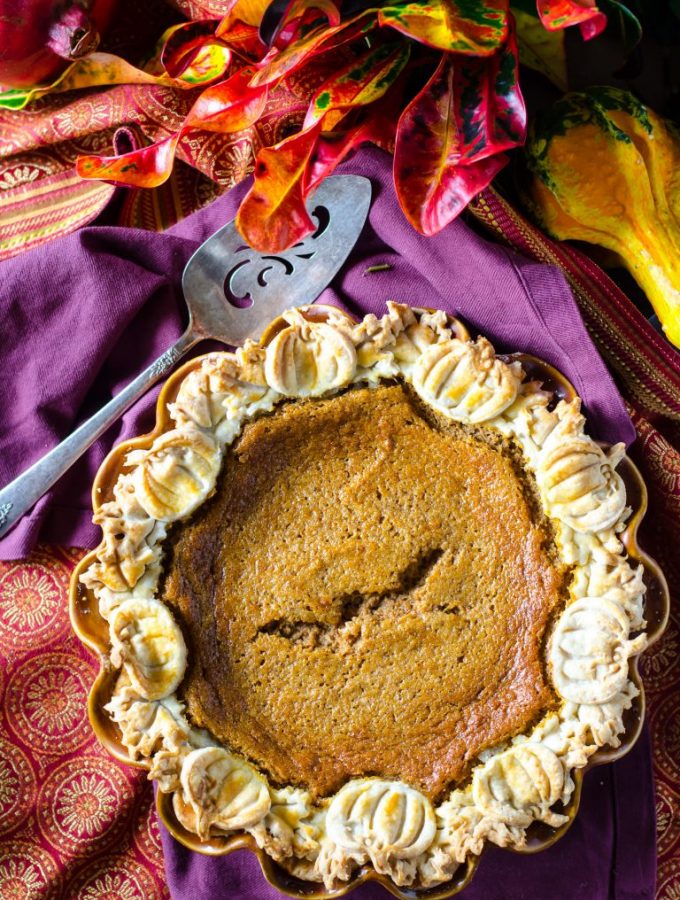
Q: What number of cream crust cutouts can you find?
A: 9